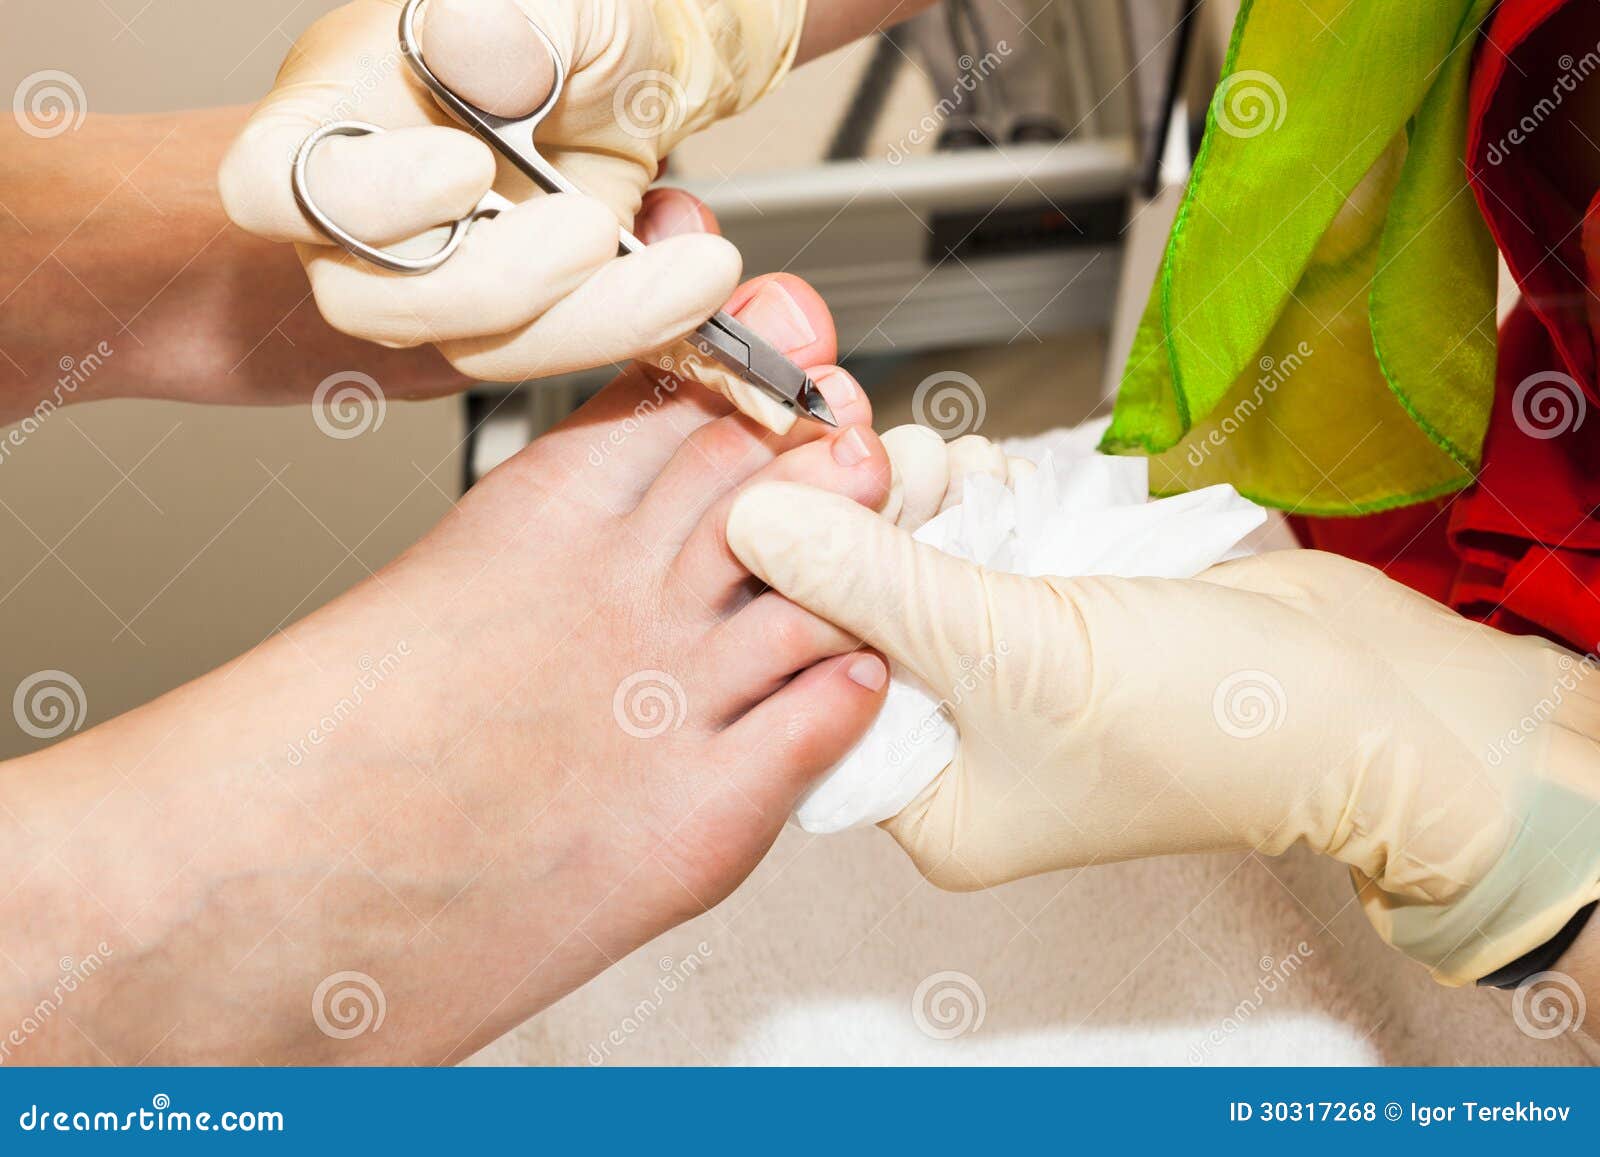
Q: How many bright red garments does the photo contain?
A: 1